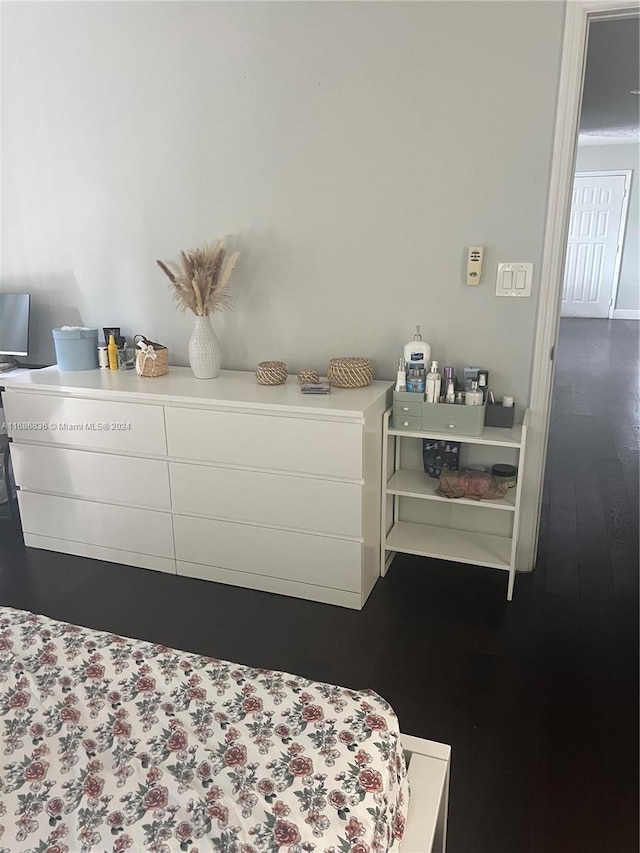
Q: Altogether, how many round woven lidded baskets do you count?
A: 3